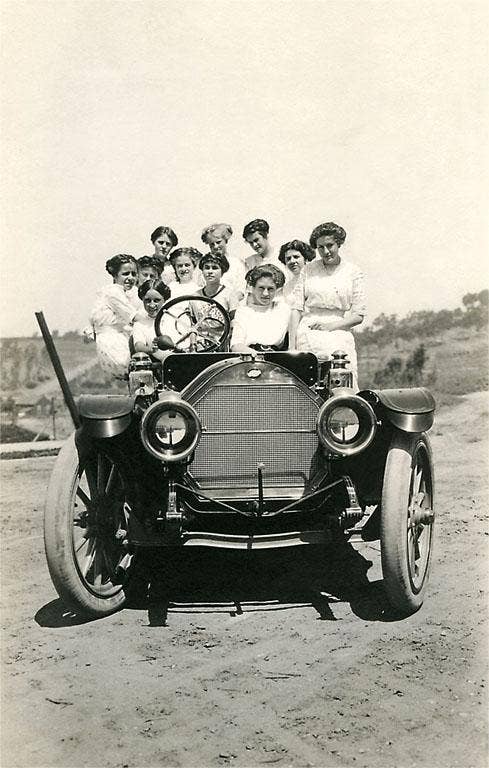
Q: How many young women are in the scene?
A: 11